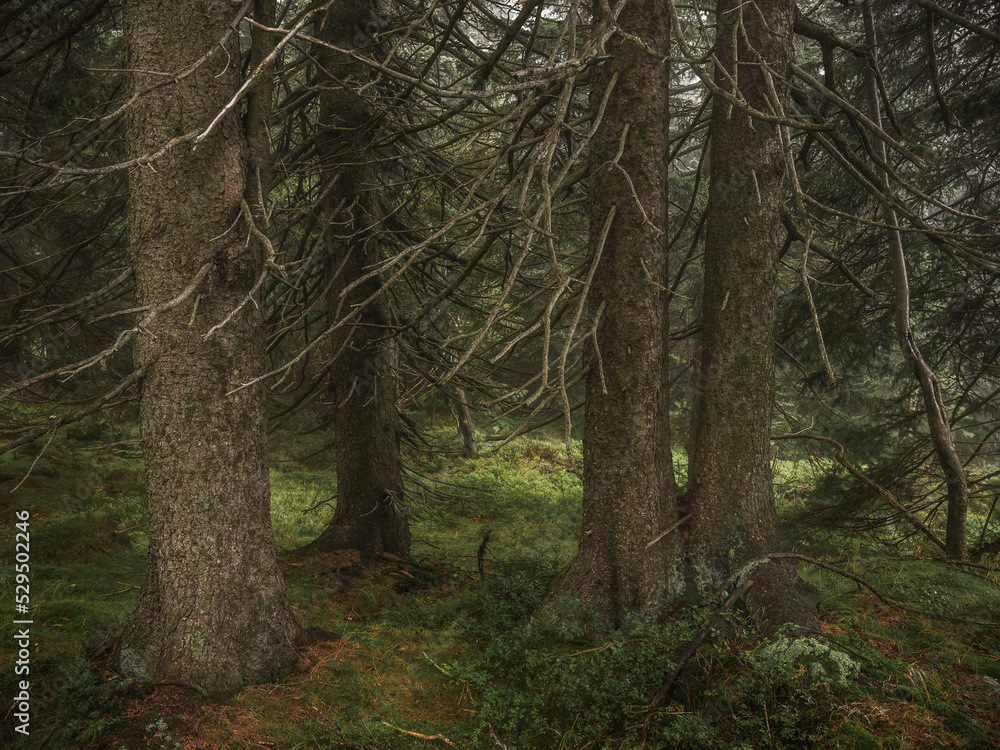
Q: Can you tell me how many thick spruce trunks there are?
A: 4